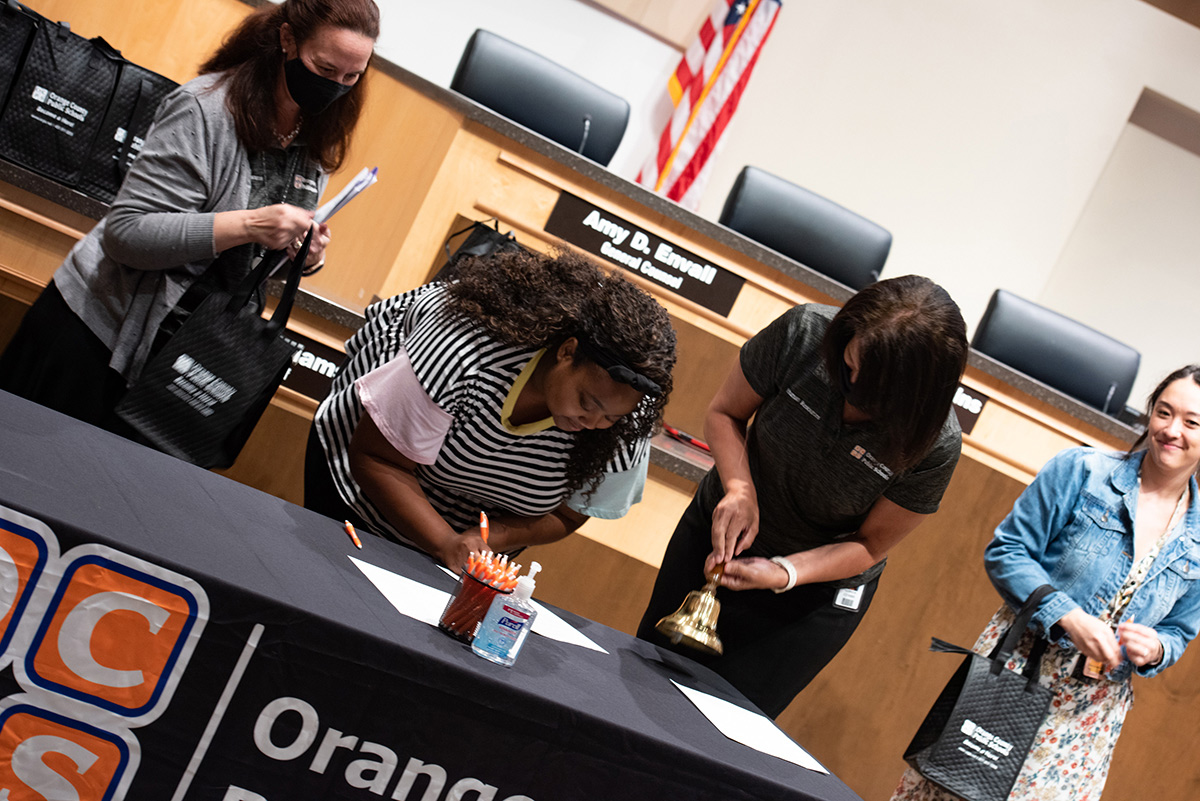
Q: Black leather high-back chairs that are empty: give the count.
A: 3